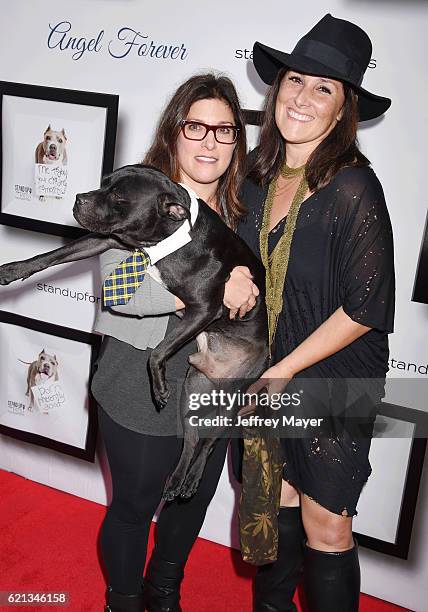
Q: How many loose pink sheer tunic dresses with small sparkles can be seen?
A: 0